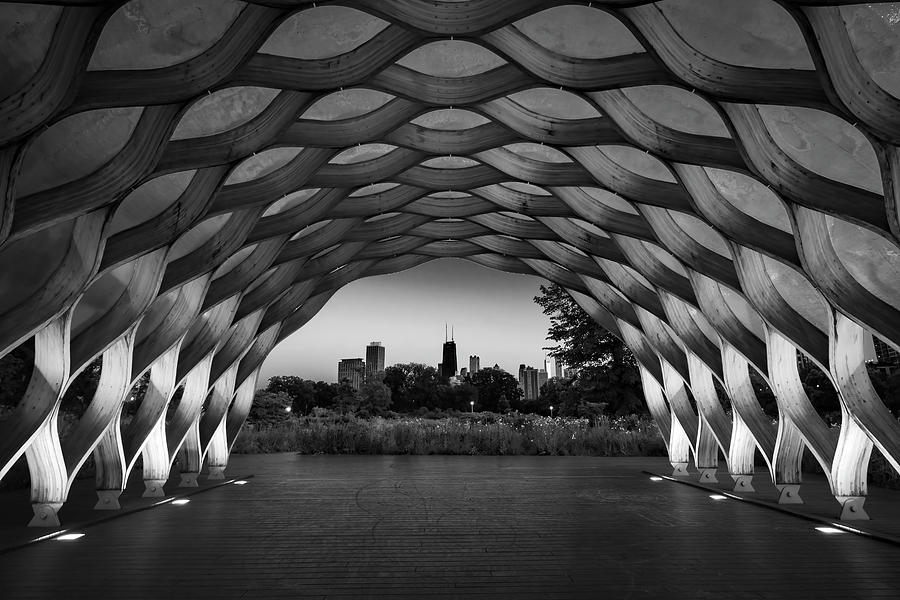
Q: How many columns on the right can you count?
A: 5